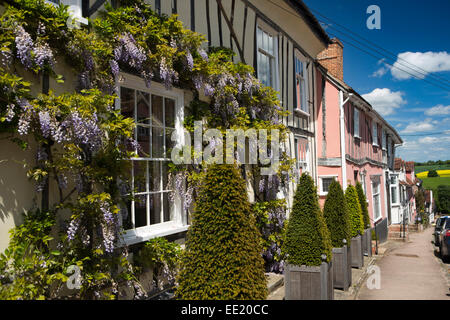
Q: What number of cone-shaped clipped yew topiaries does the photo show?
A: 5